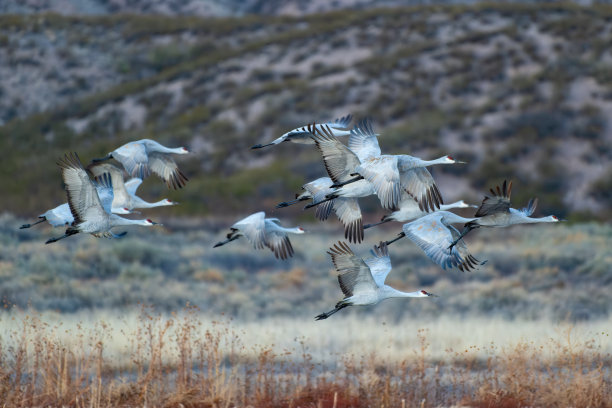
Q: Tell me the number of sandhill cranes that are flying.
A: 13